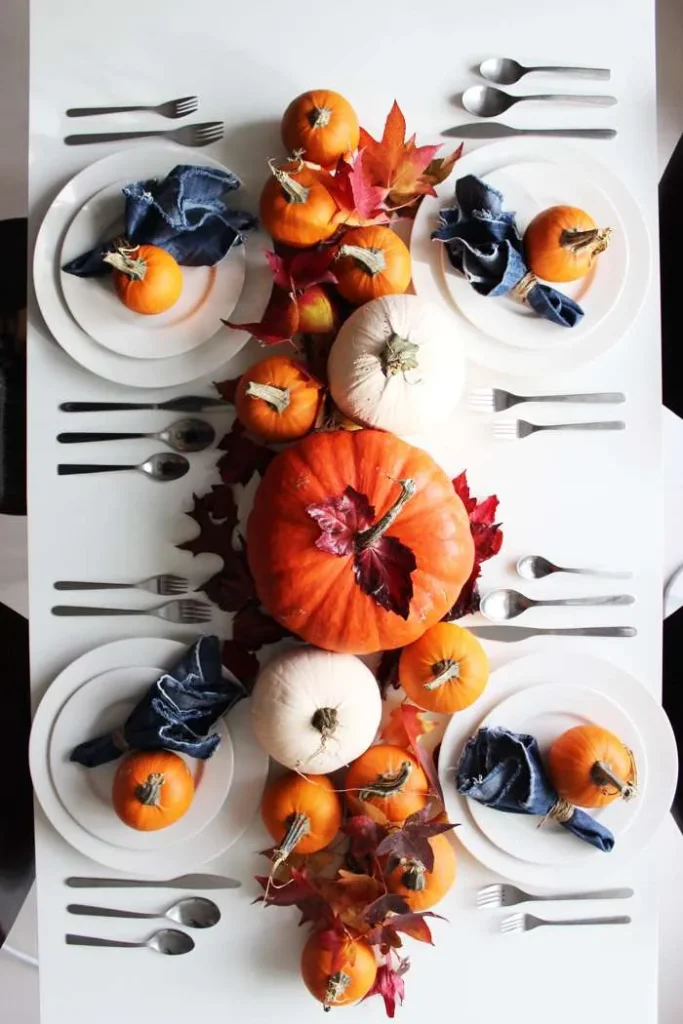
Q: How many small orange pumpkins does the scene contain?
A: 13